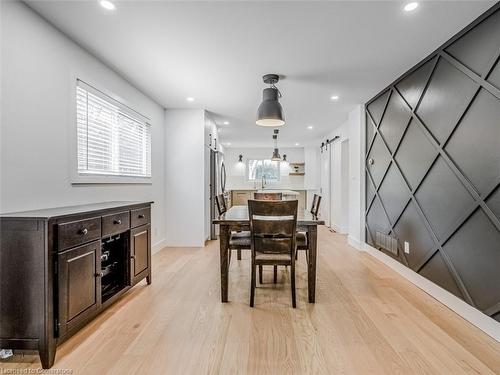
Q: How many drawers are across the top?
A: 3